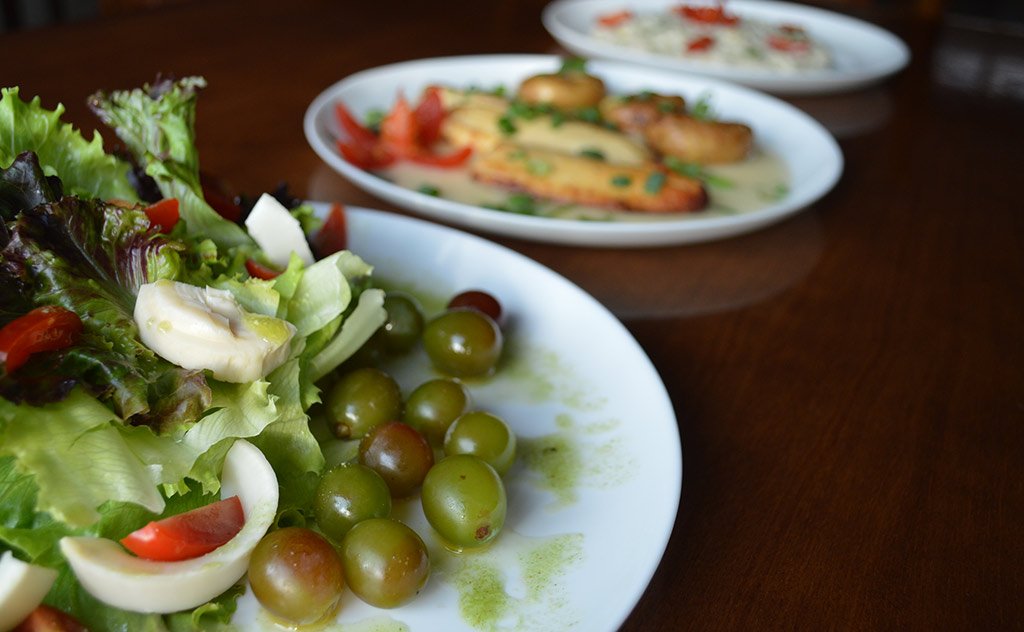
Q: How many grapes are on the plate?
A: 11